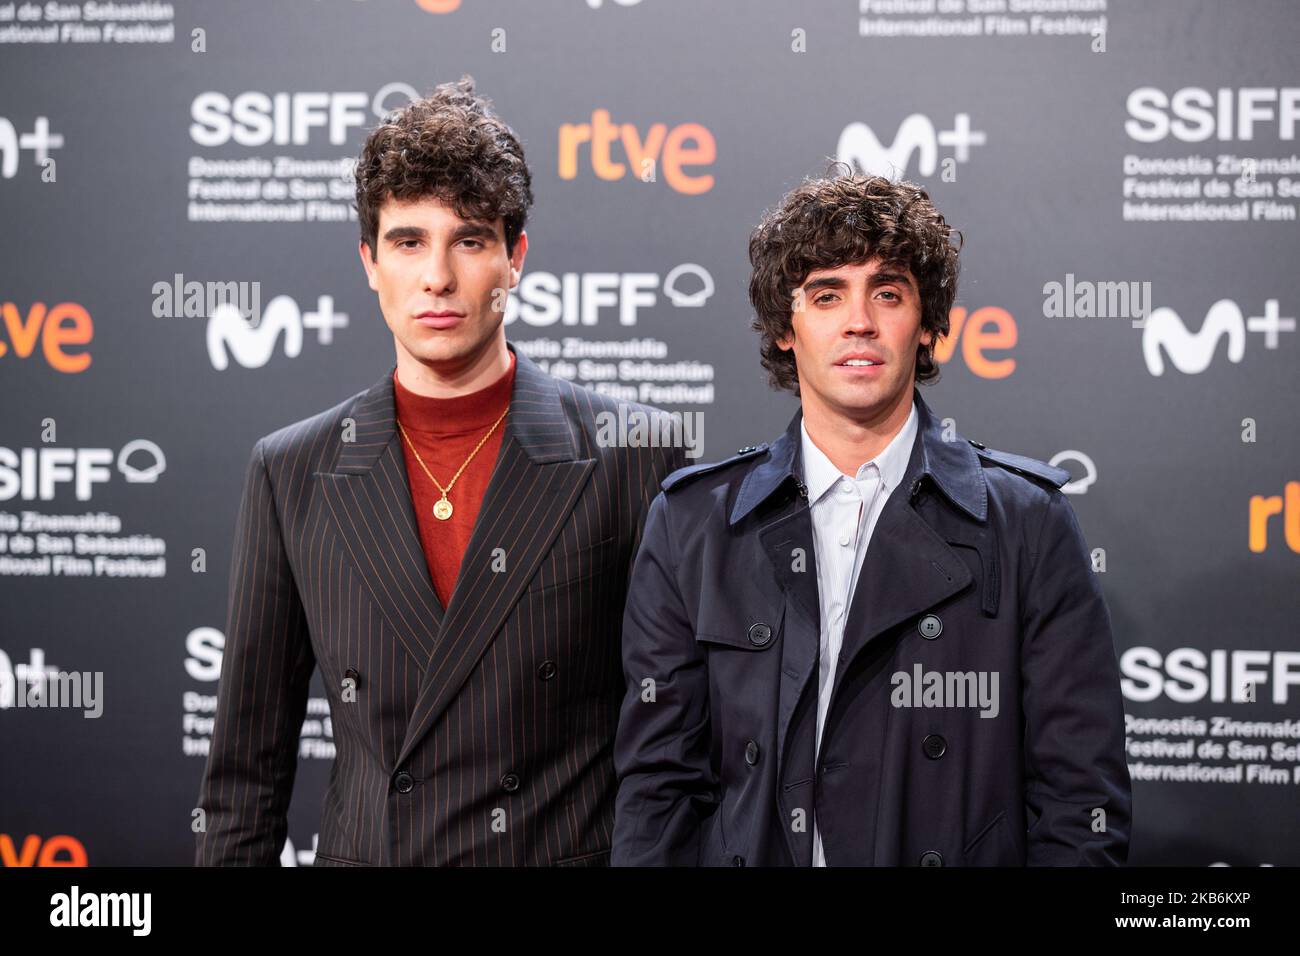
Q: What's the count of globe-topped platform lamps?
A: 0